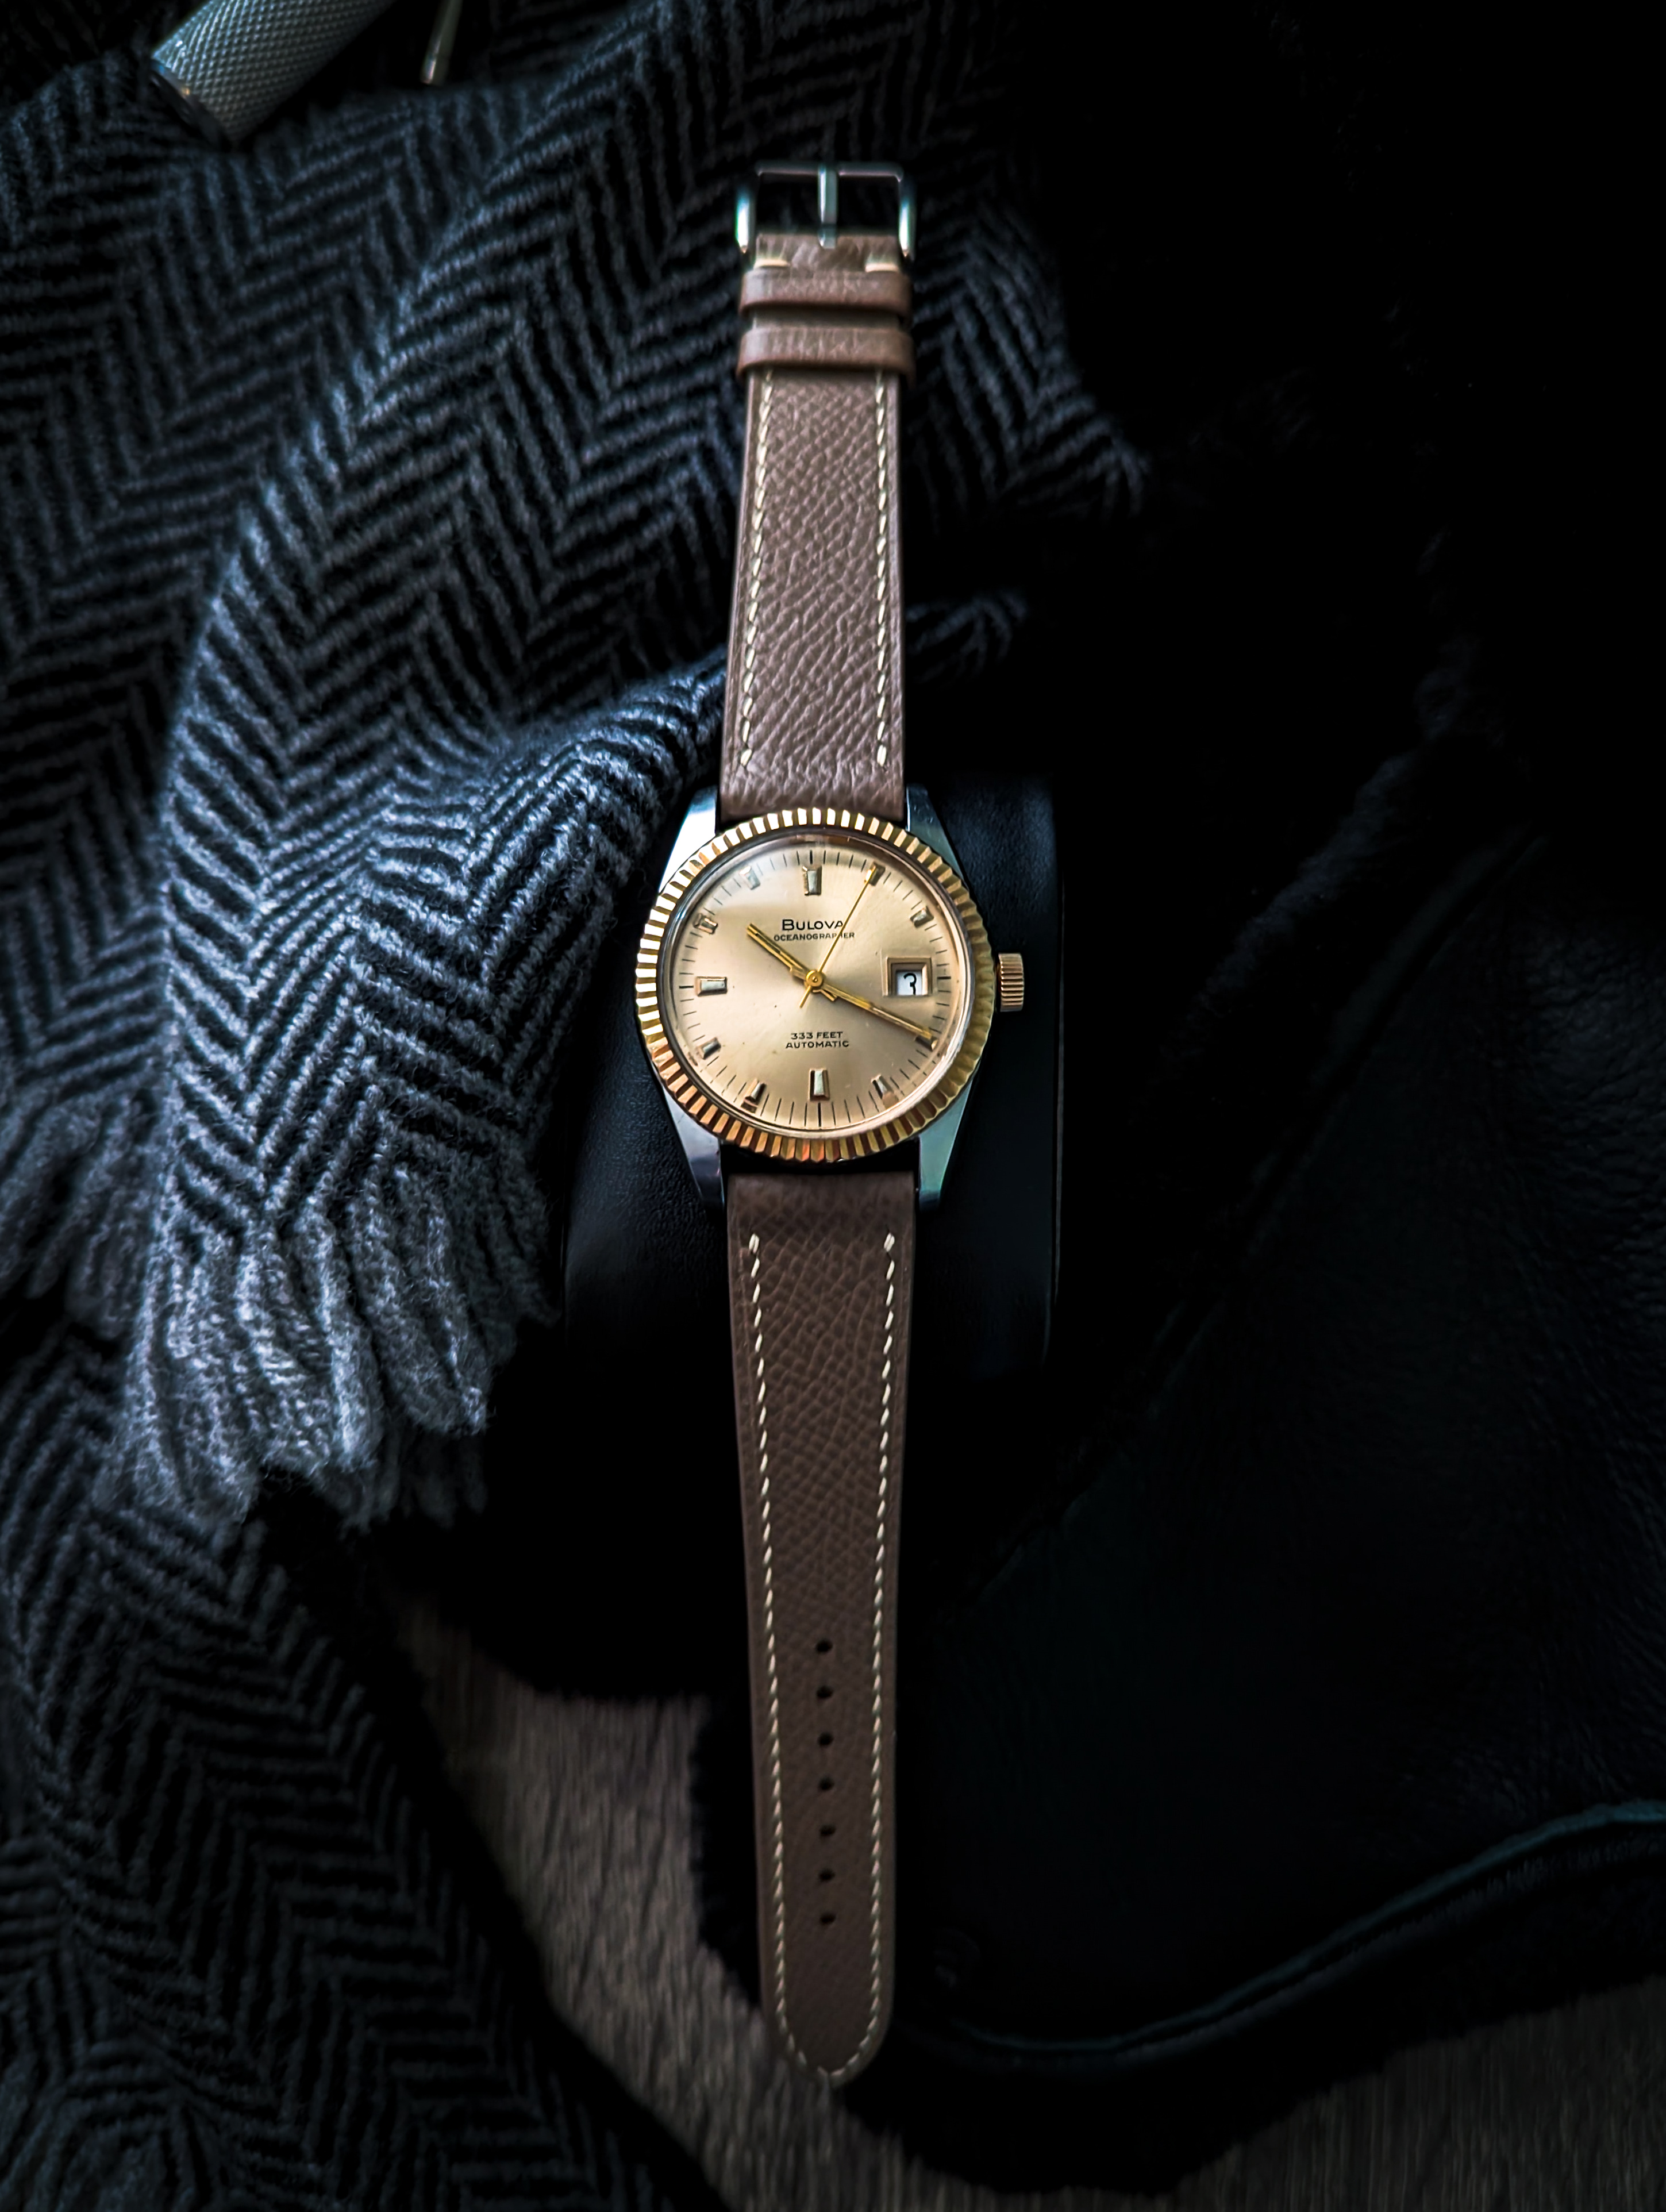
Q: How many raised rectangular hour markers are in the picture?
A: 11